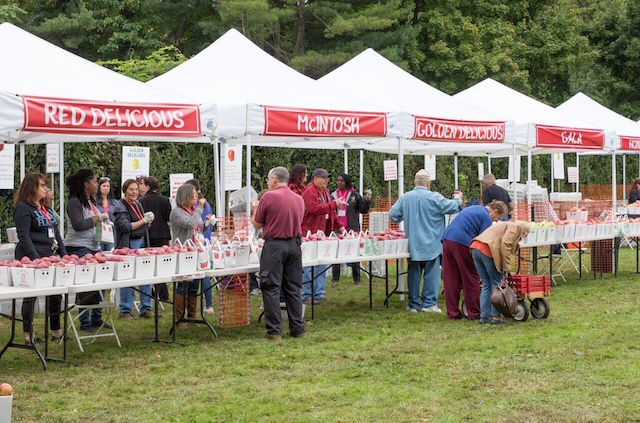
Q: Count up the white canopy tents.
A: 5